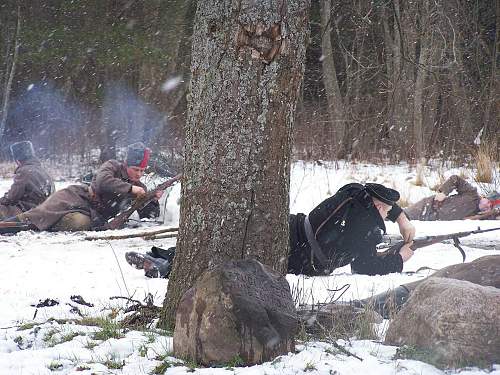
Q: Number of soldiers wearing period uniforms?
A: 4